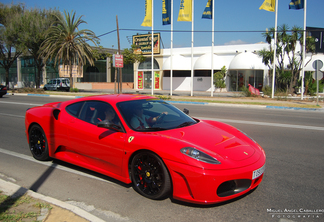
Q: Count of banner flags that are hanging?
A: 6